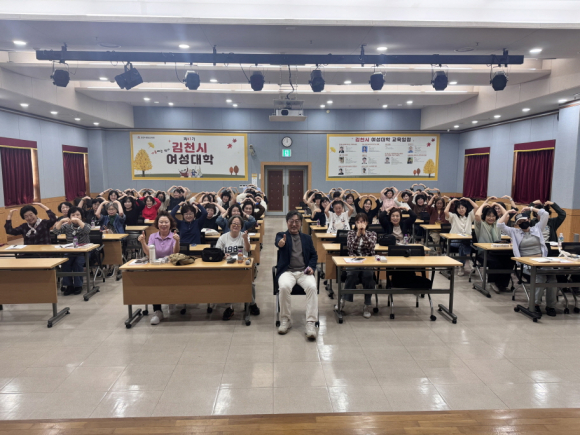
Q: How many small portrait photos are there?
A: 9